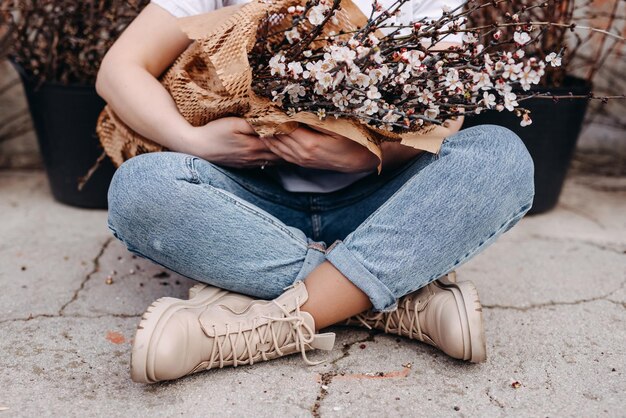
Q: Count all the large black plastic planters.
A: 2